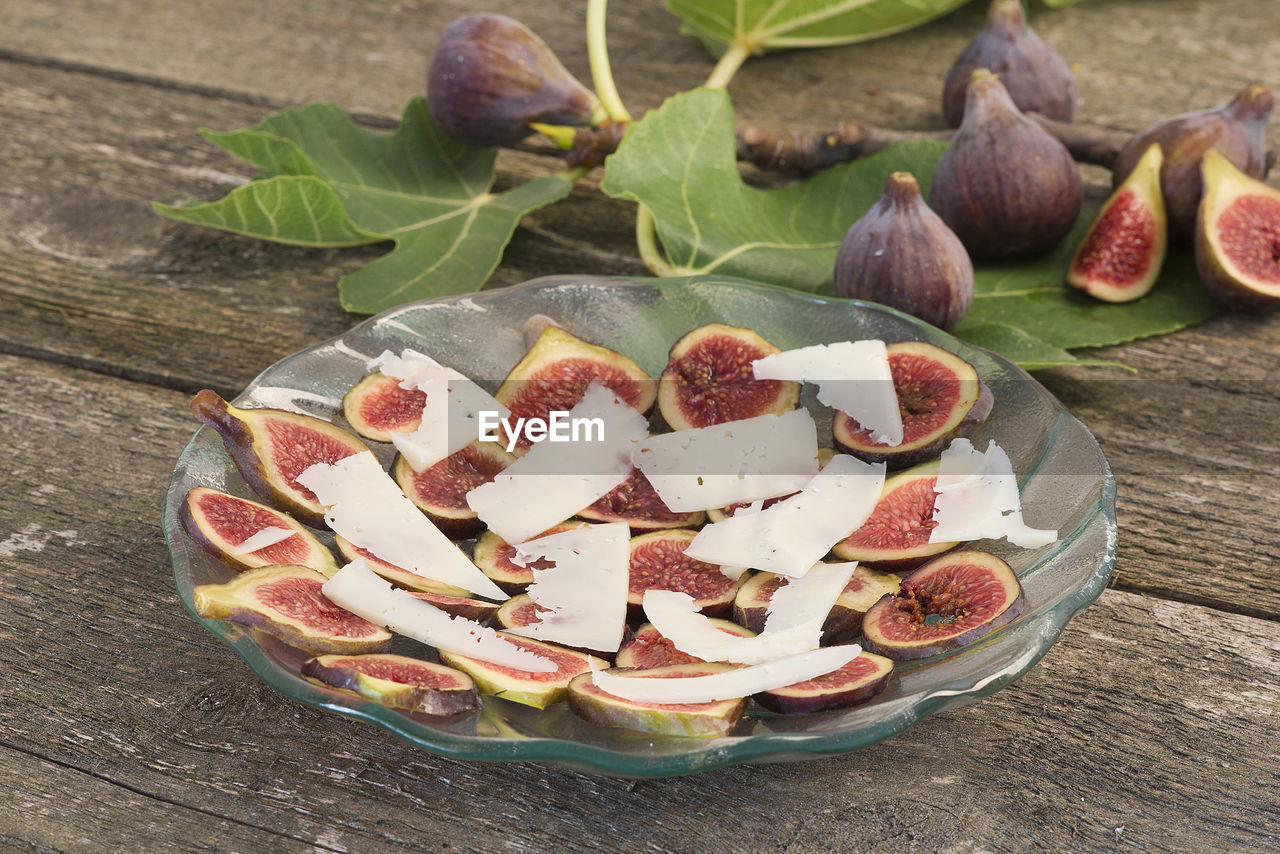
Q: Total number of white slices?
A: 12